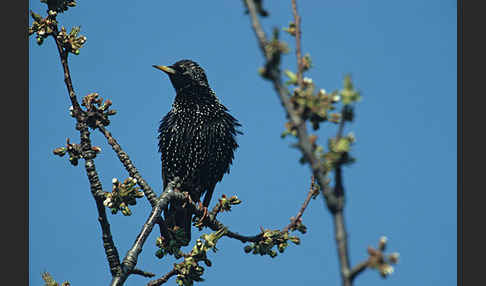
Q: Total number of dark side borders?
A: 2